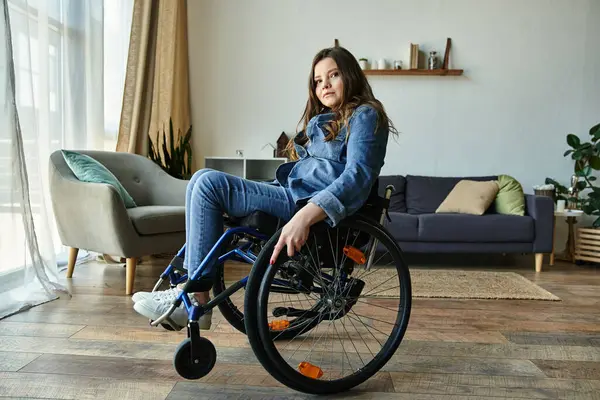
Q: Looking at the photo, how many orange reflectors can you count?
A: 3